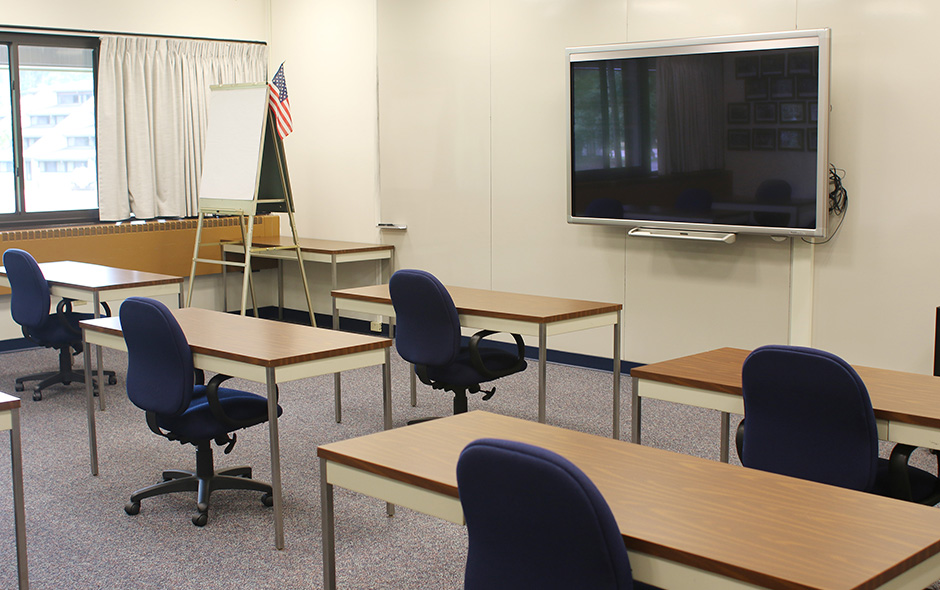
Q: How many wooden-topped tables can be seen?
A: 7